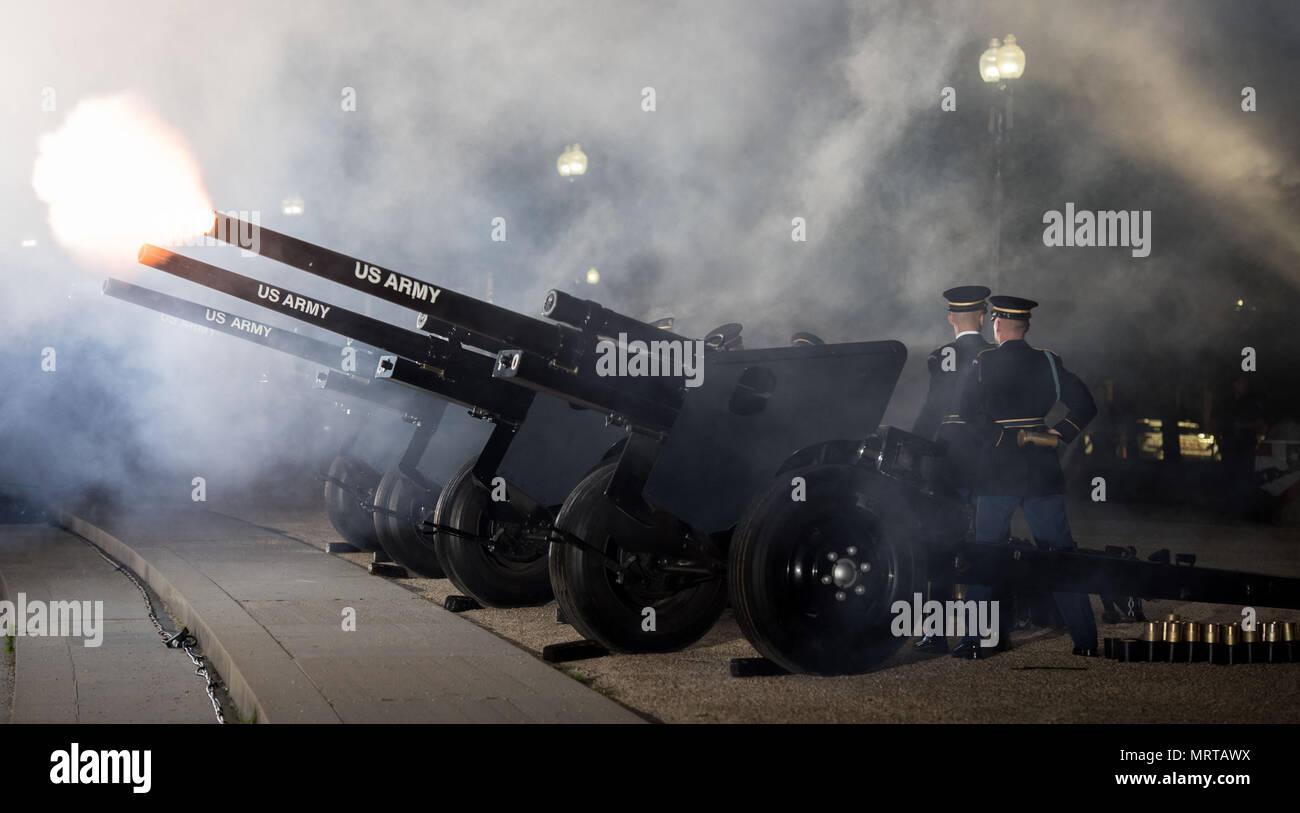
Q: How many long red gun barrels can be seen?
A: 0